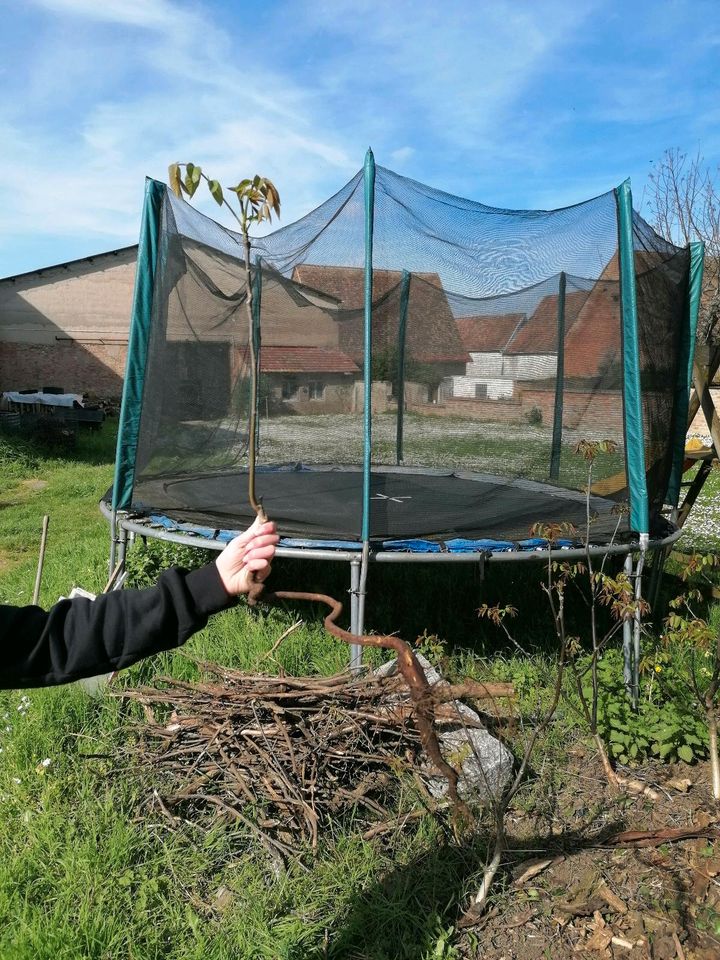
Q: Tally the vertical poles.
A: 7